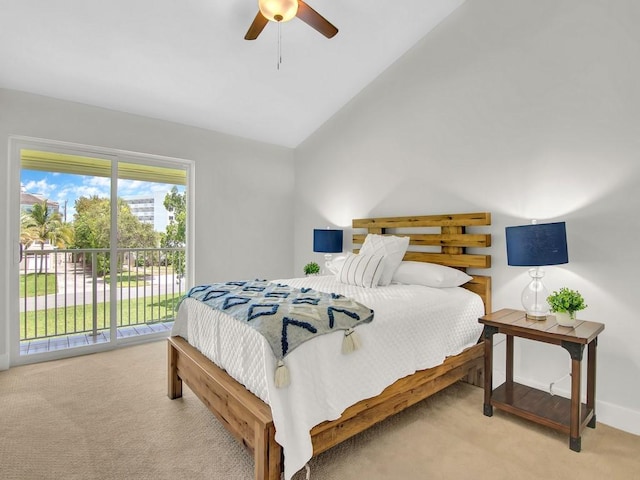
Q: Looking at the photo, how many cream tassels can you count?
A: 2